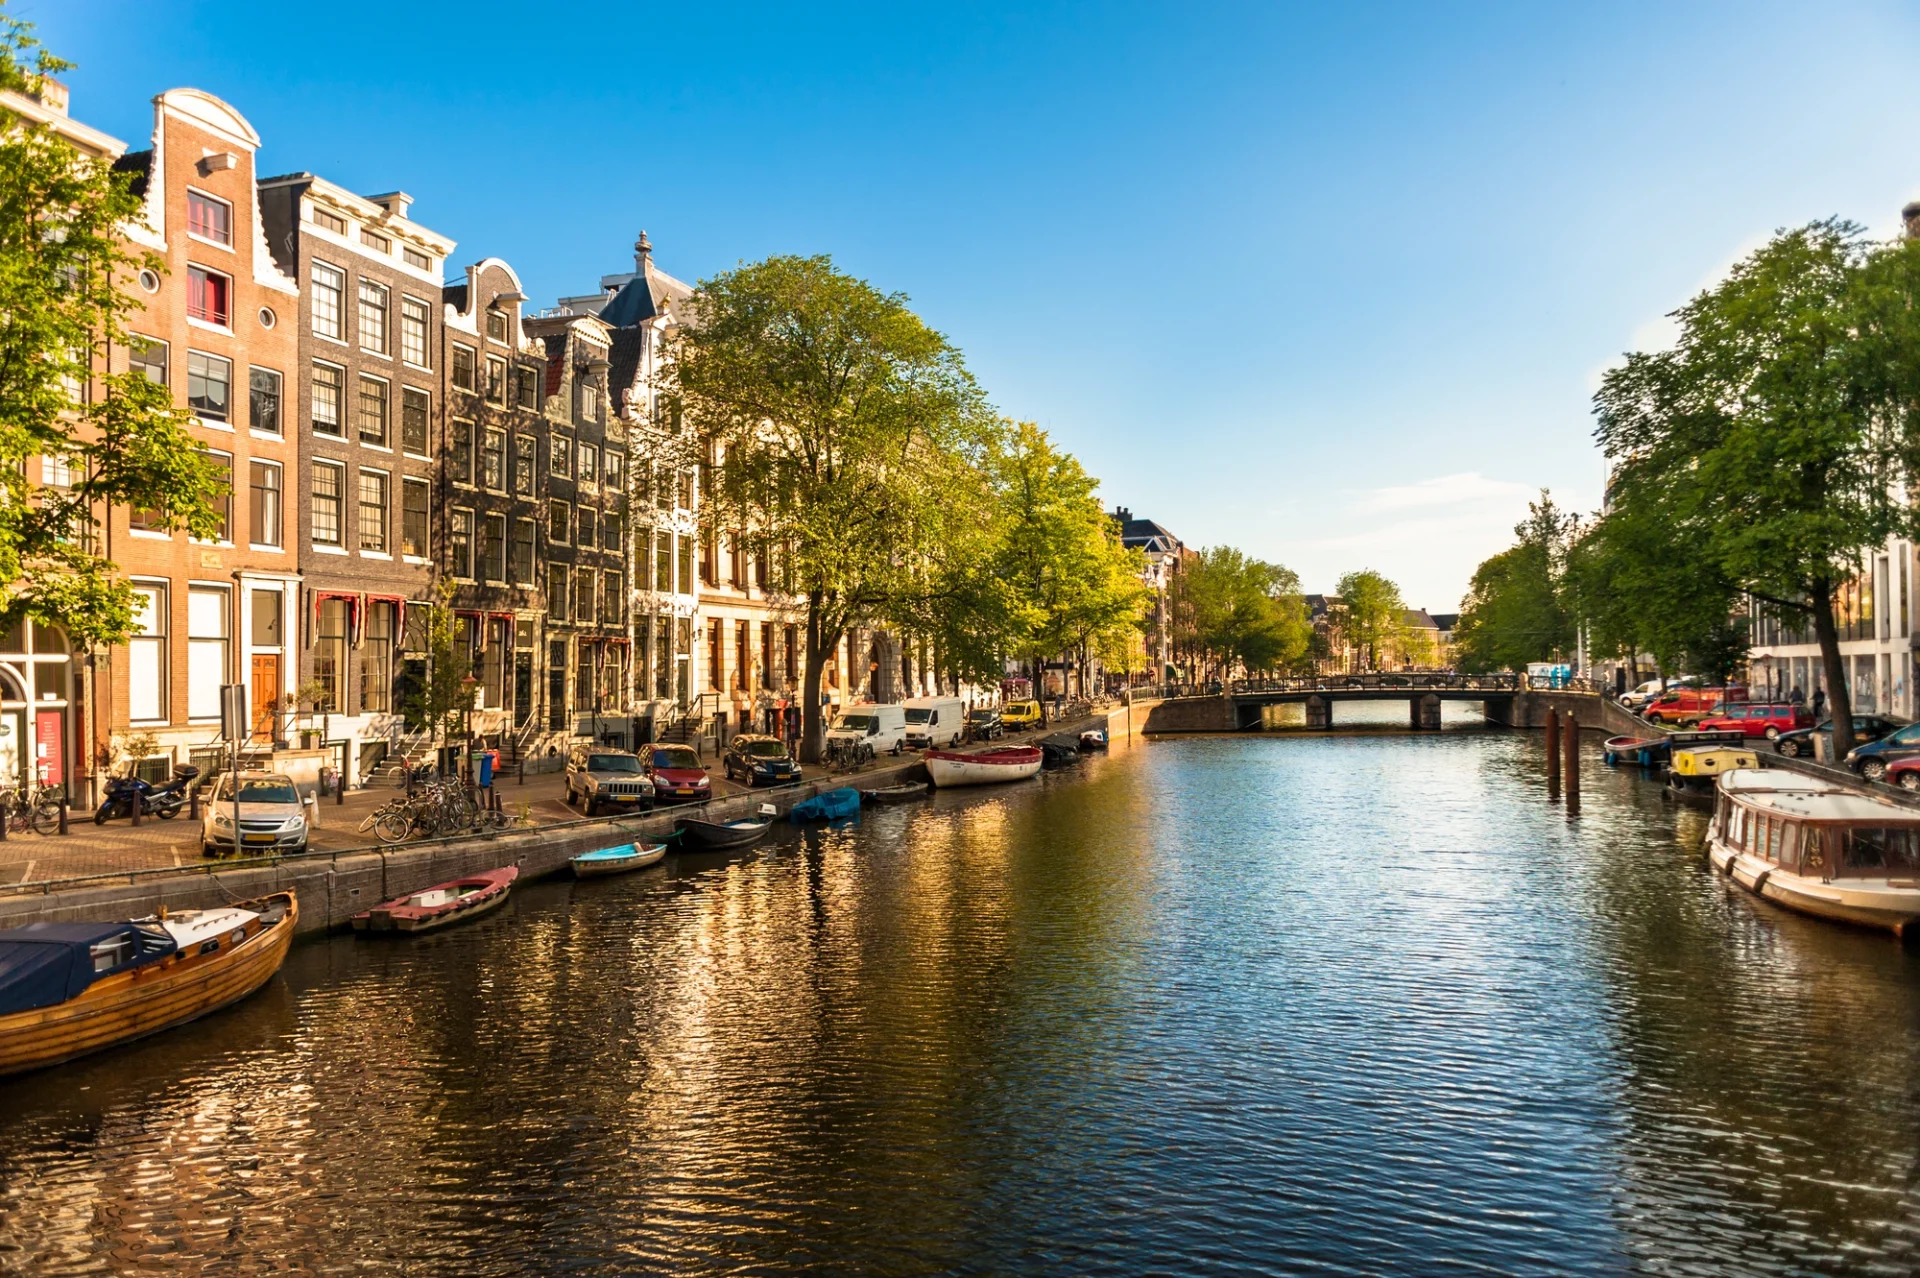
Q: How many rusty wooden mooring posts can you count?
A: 2